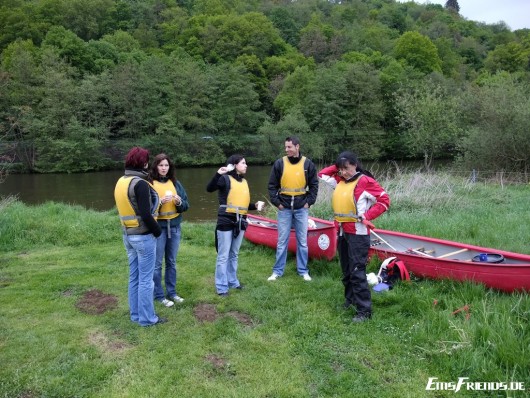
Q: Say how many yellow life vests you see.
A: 5